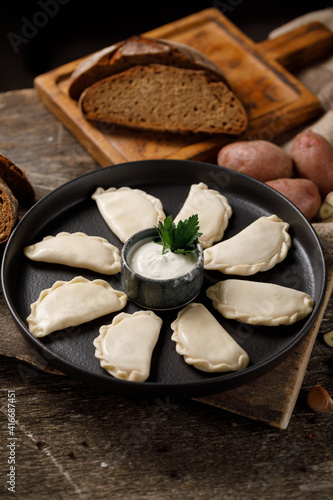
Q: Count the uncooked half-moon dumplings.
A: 8